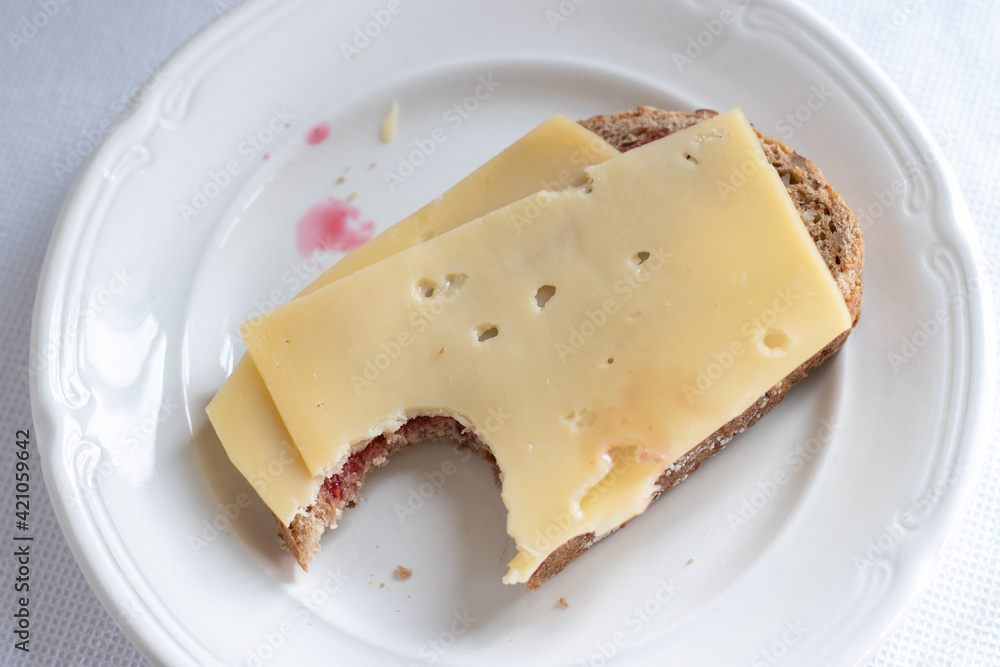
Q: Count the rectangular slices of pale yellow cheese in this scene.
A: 2